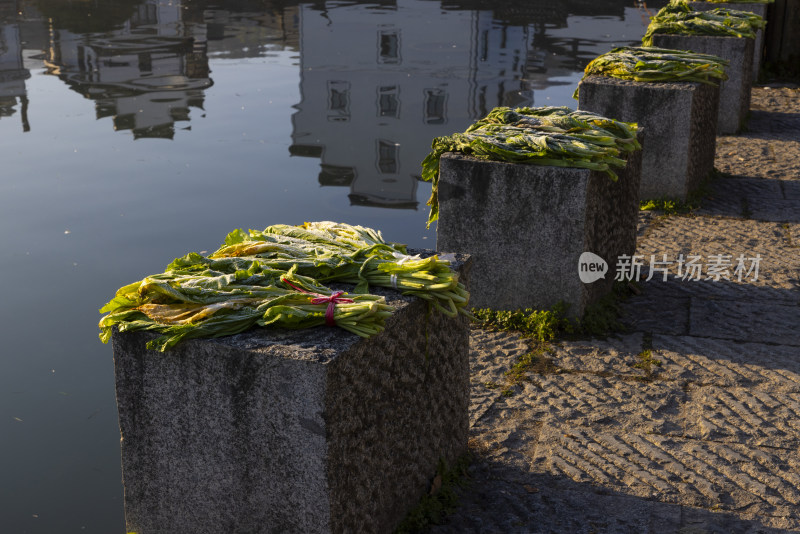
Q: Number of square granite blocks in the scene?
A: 5